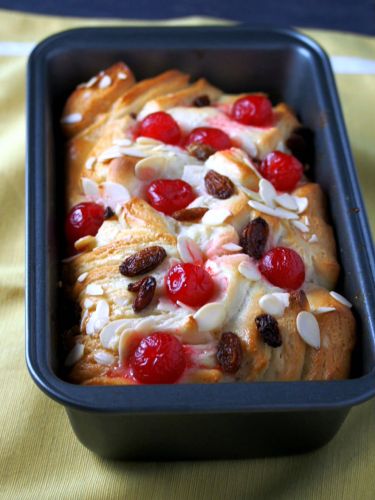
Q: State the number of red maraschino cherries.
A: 9